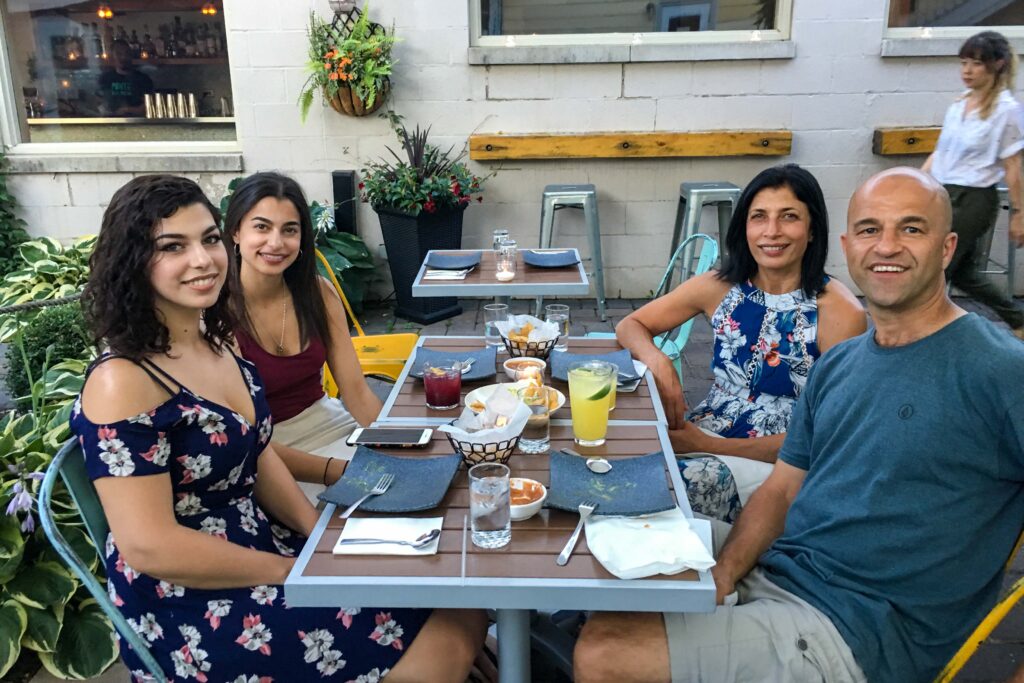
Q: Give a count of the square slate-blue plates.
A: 6